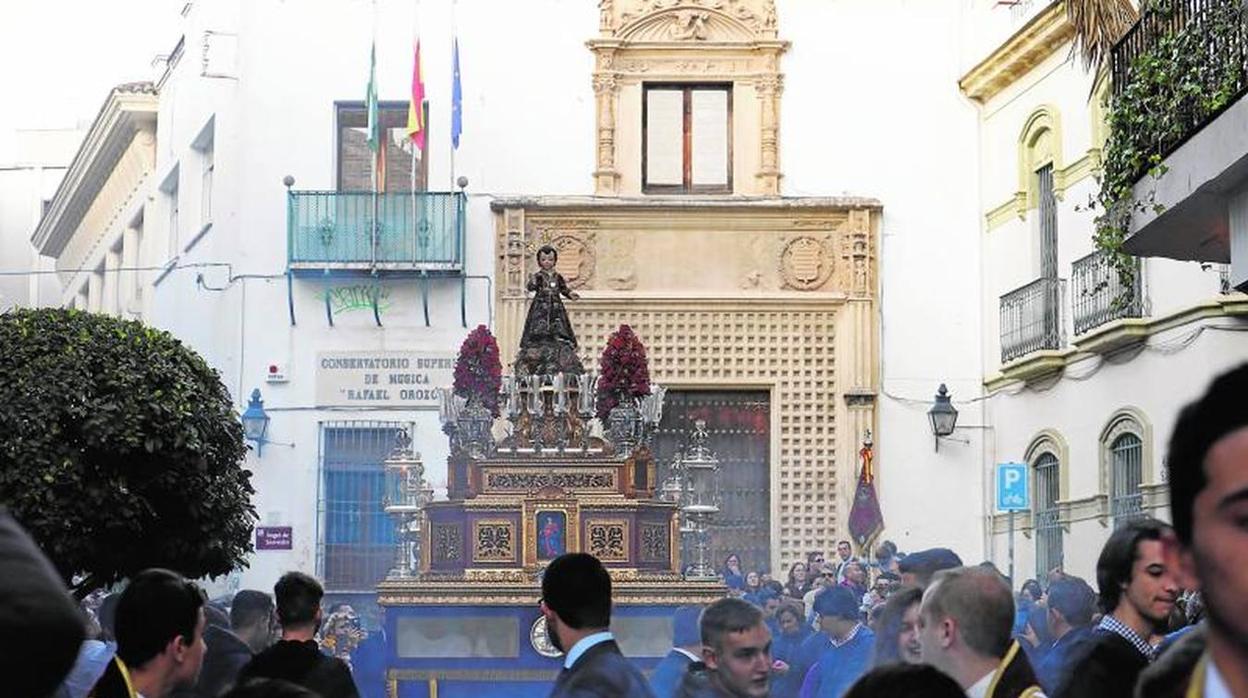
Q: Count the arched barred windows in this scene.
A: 2